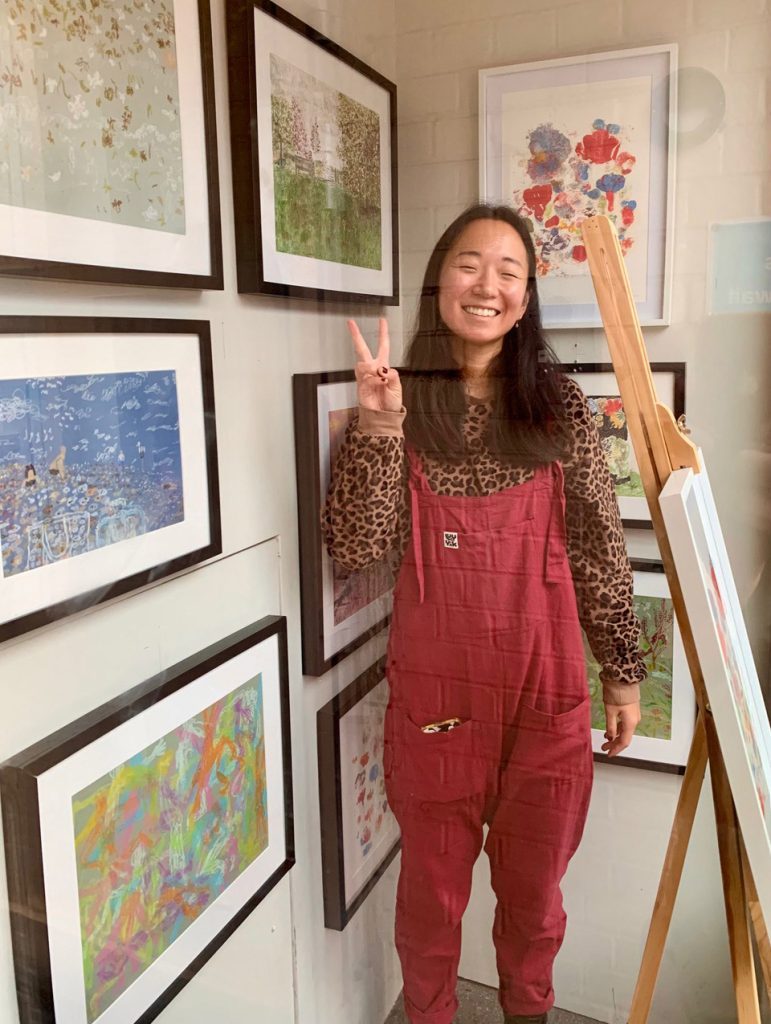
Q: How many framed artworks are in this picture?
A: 10